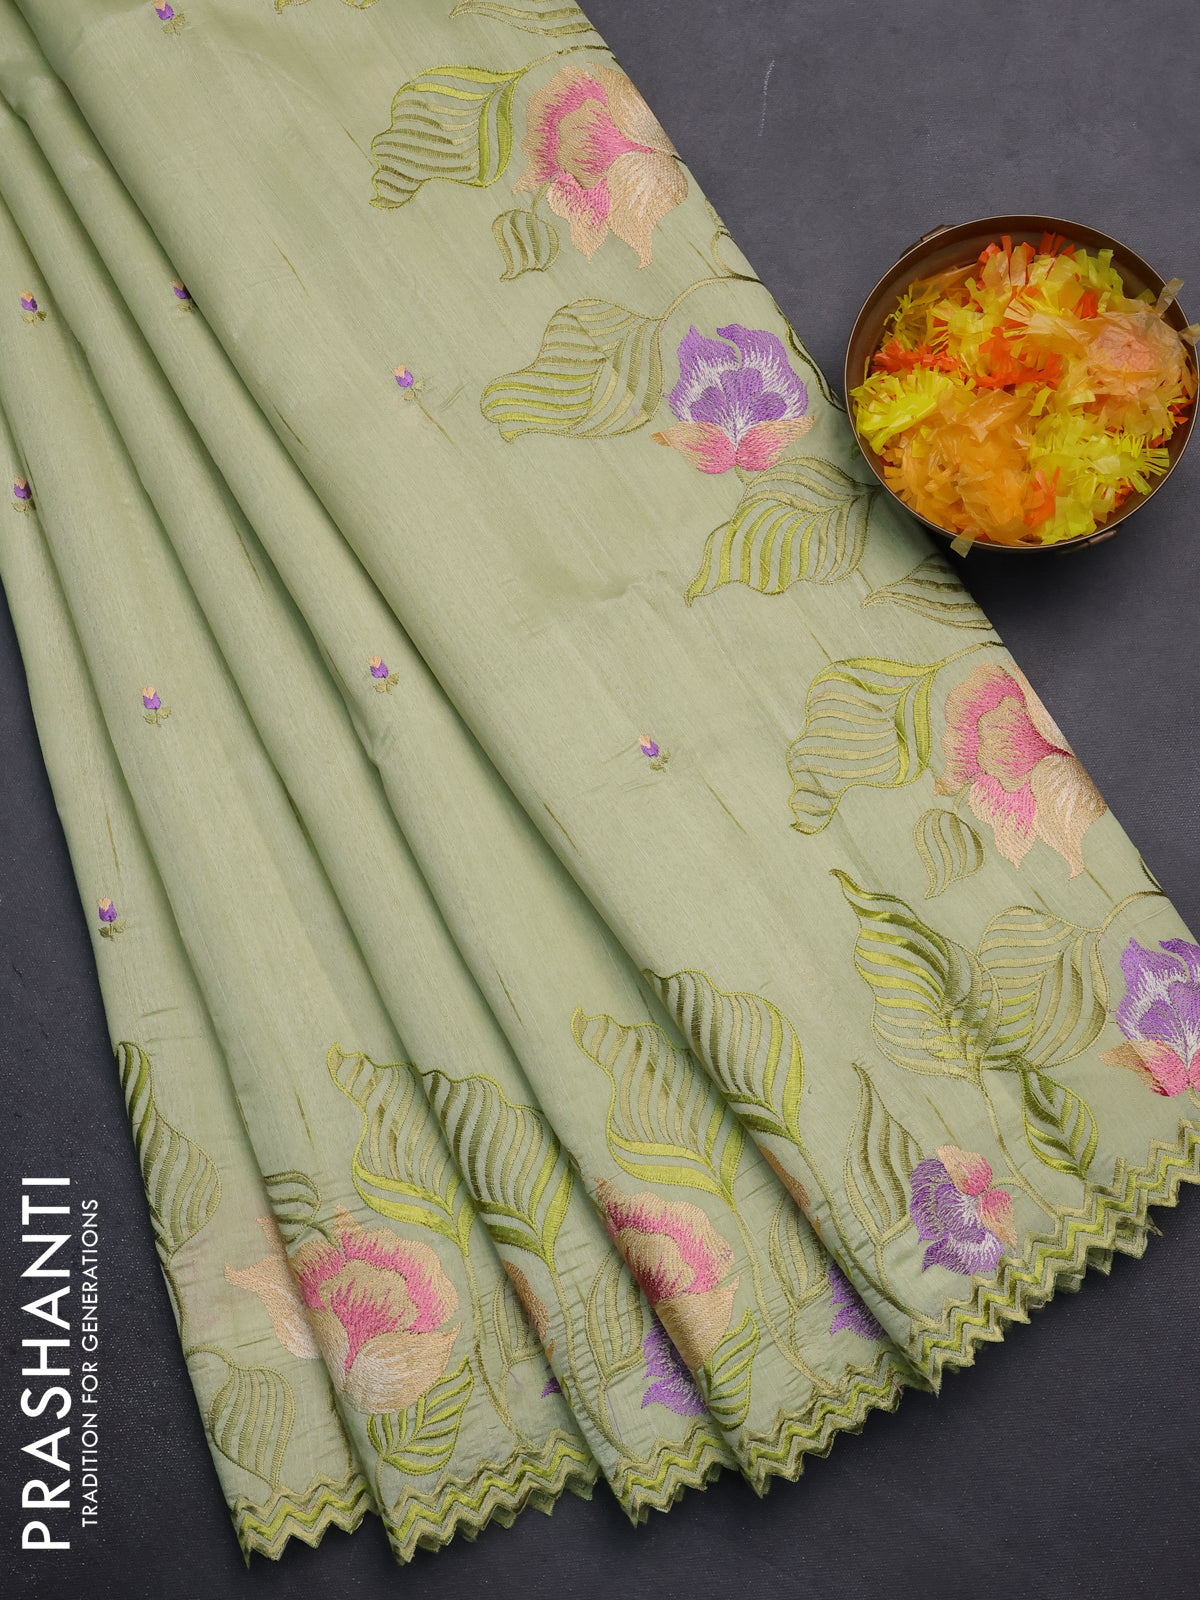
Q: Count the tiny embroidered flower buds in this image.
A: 9